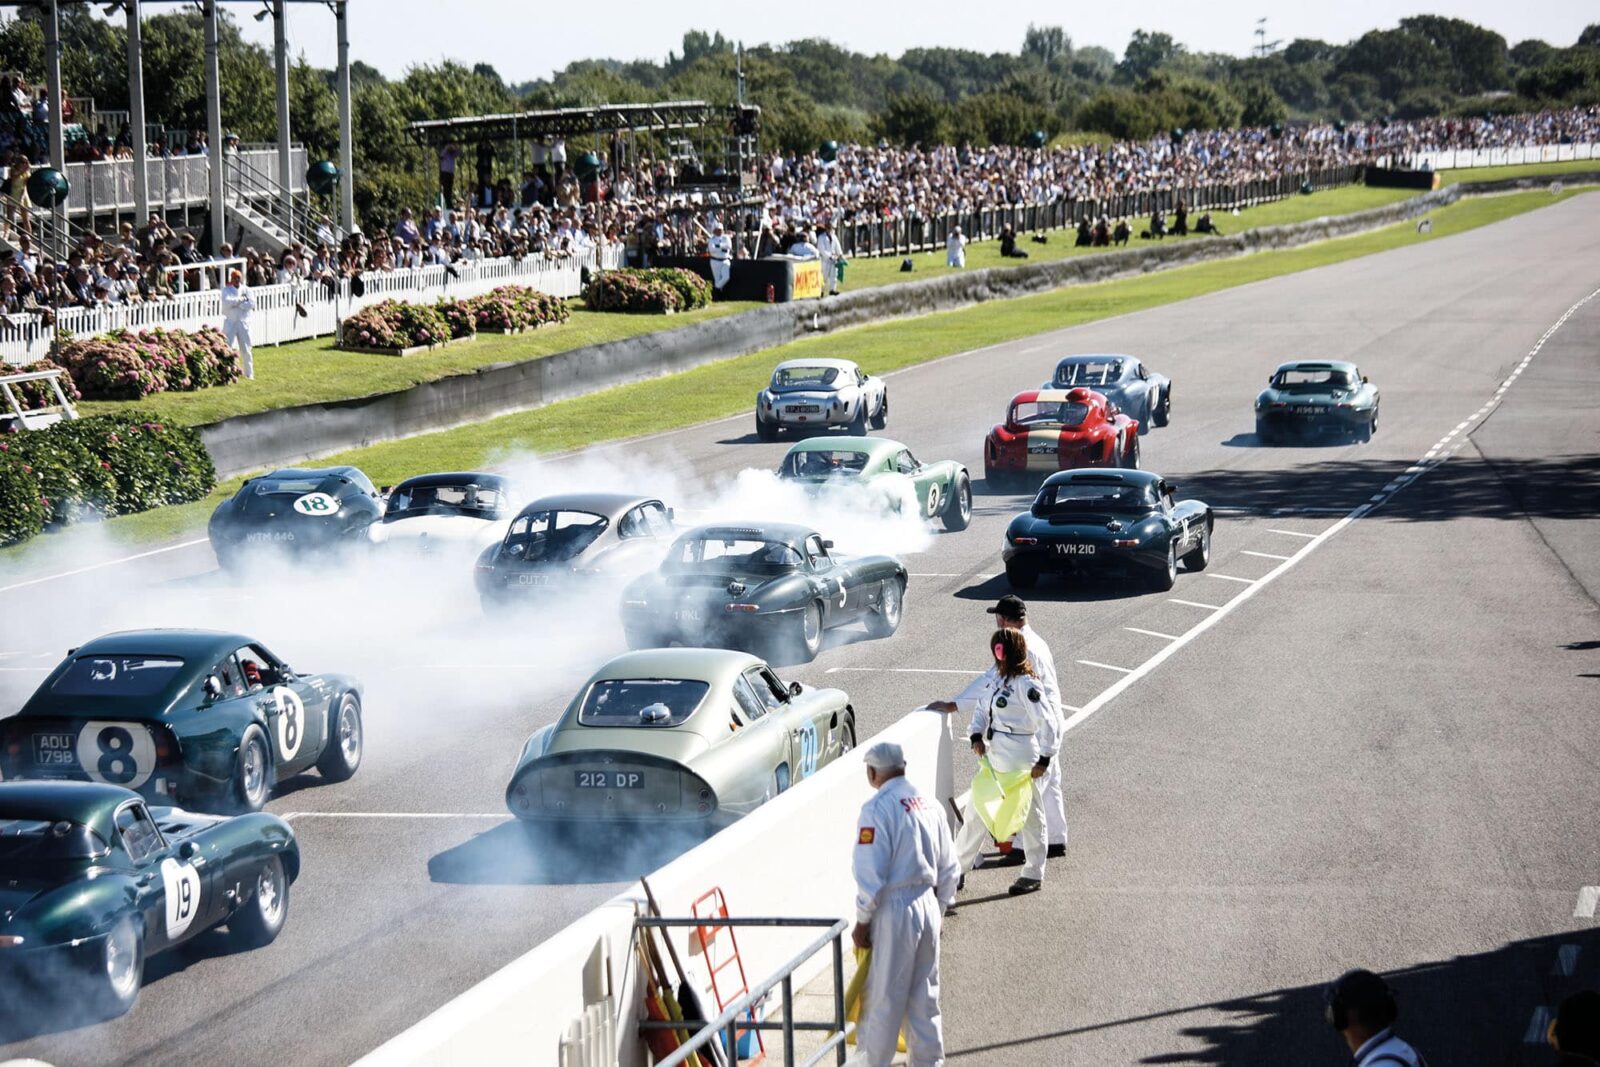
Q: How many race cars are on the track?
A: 13